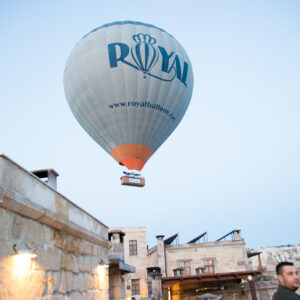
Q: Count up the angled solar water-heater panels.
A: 3